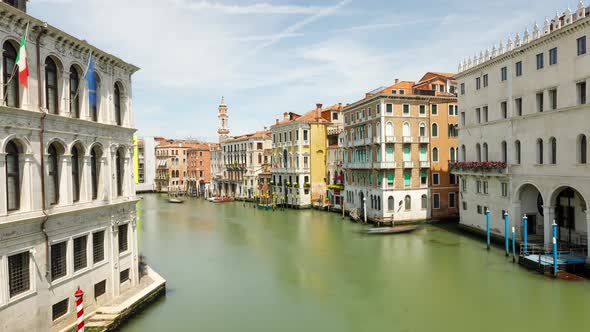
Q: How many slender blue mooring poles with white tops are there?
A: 5